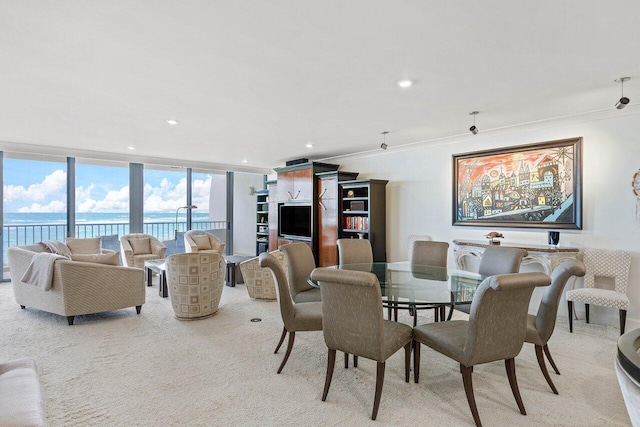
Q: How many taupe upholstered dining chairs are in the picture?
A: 8